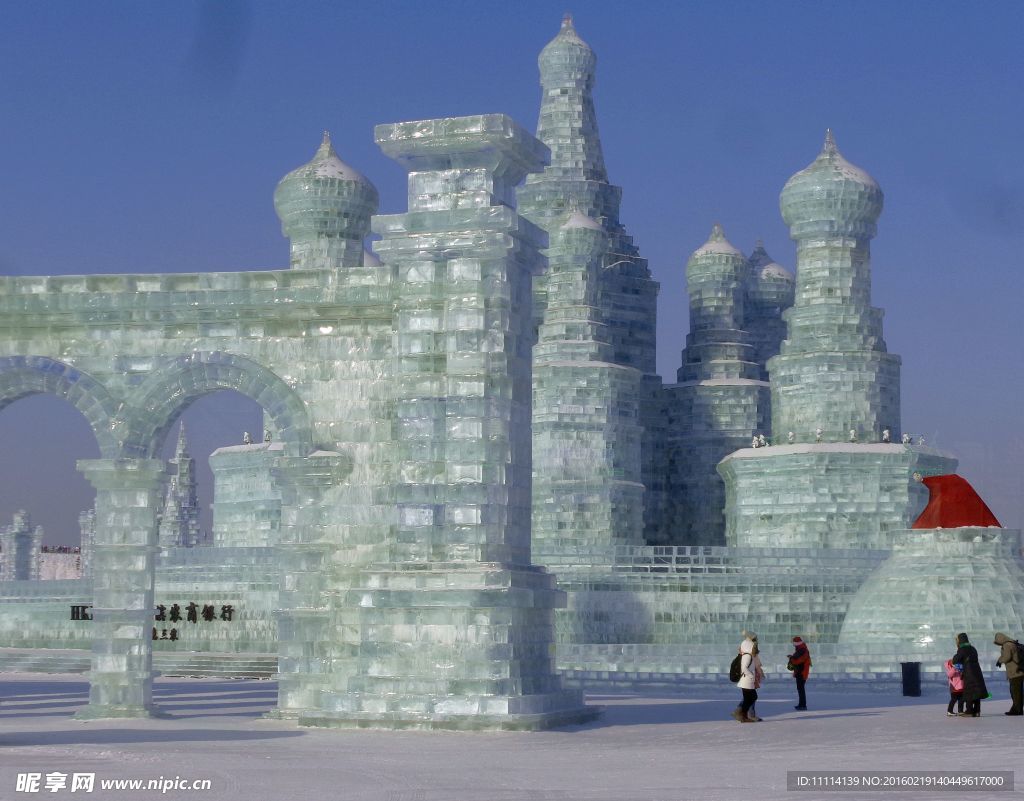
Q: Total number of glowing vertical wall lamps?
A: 0